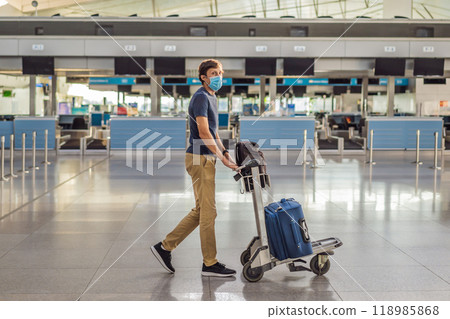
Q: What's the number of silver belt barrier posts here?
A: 10